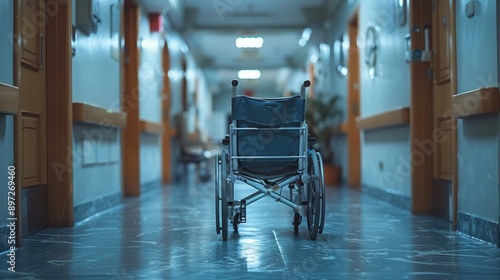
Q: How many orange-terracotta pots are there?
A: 1